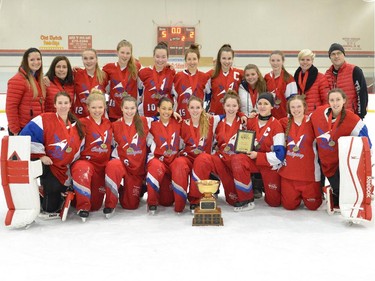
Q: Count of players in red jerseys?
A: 15